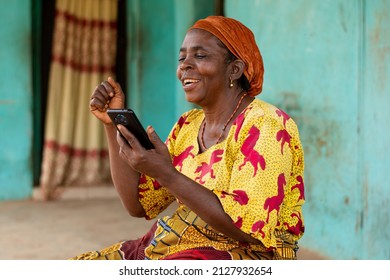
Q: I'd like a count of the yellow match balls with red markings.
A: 0